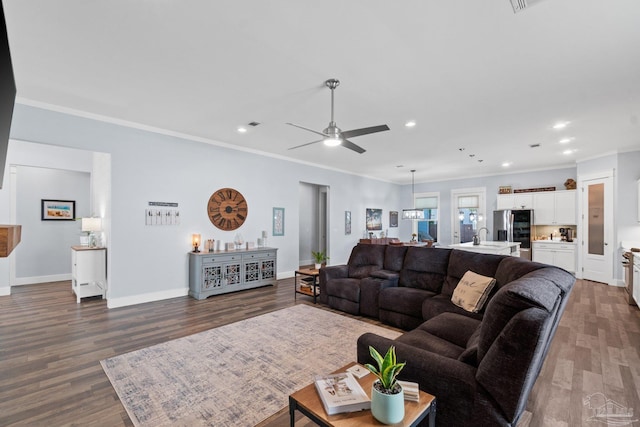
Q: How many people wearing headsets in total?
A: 0